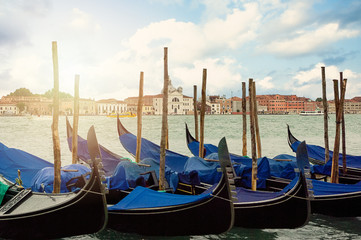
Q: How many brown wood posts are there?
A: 13